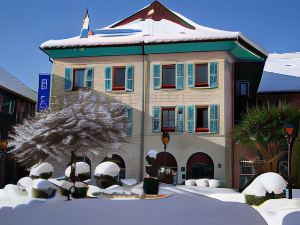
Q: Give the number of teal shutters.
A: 13